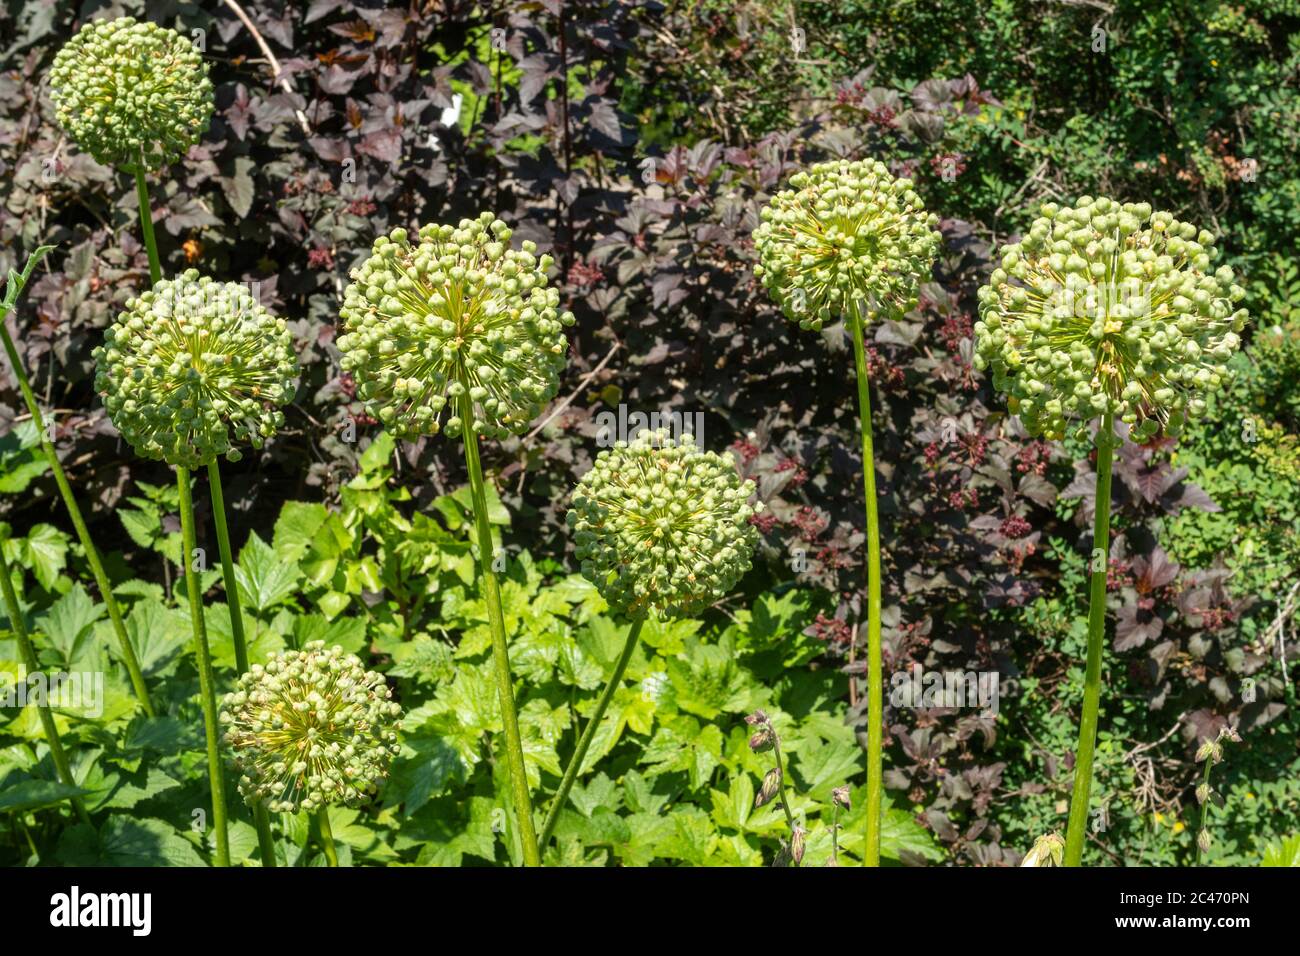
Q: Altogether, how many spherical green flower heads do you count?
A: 7